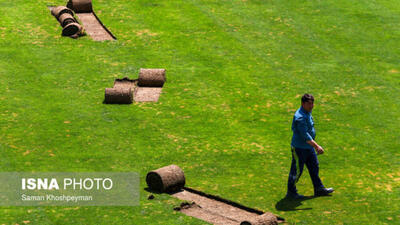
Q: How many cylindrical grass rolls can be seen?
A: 8